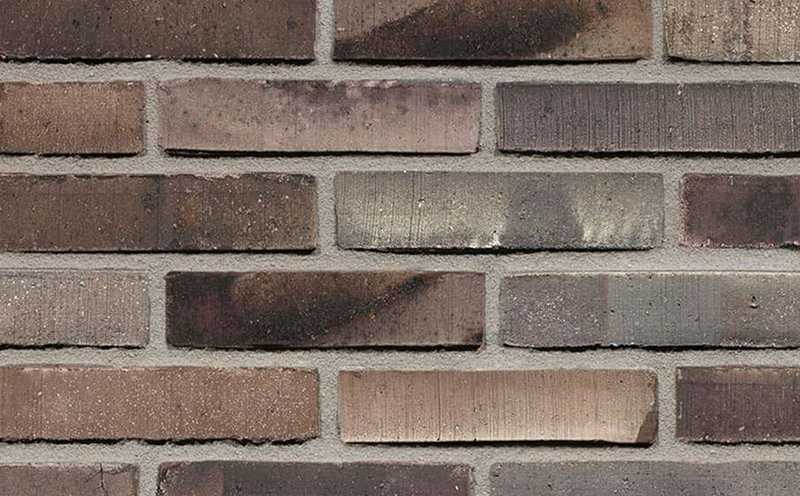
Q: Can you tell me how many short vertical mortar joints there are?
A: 12